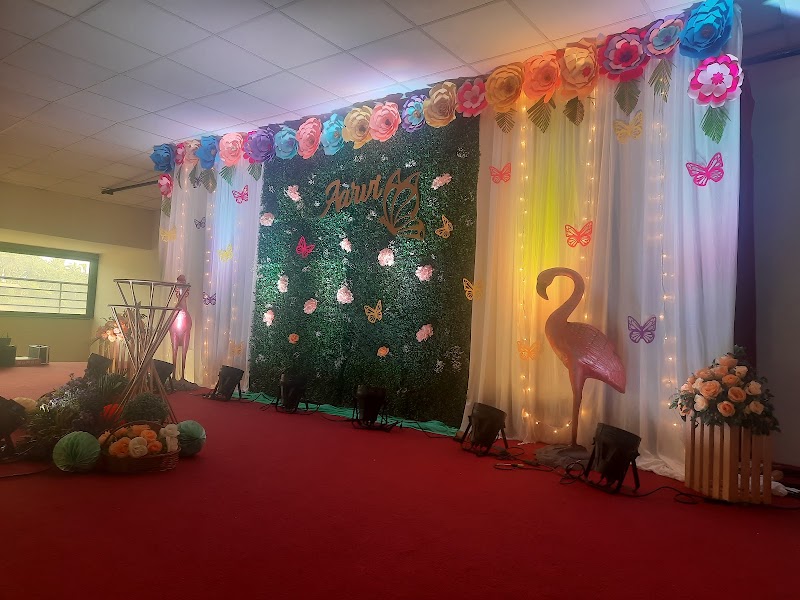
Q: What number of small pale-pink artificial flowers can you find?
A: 11